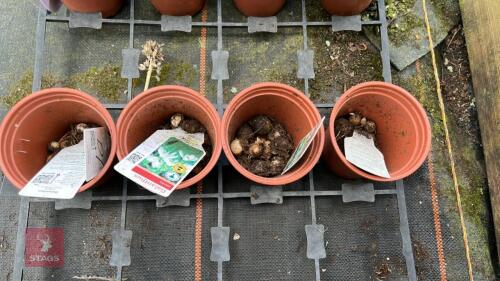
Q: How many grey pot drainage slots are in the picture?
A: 14